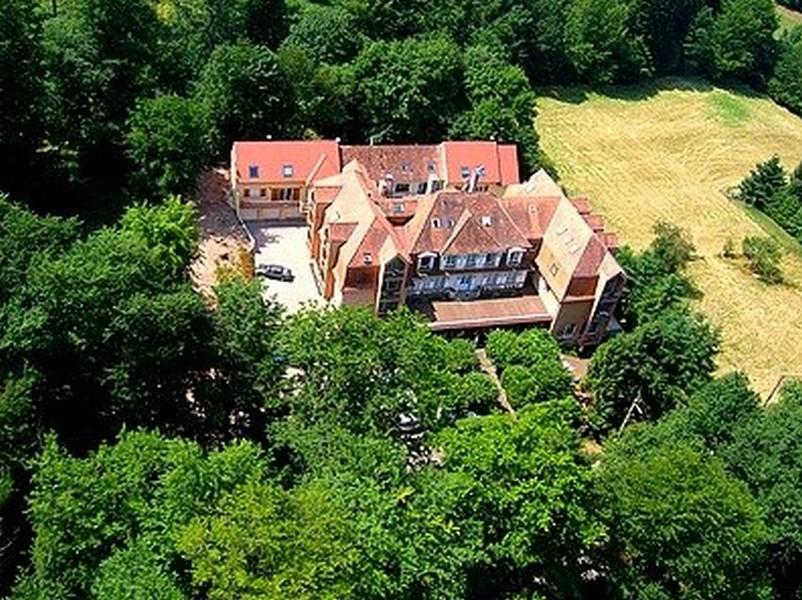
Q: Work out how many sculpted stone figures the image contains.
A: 0